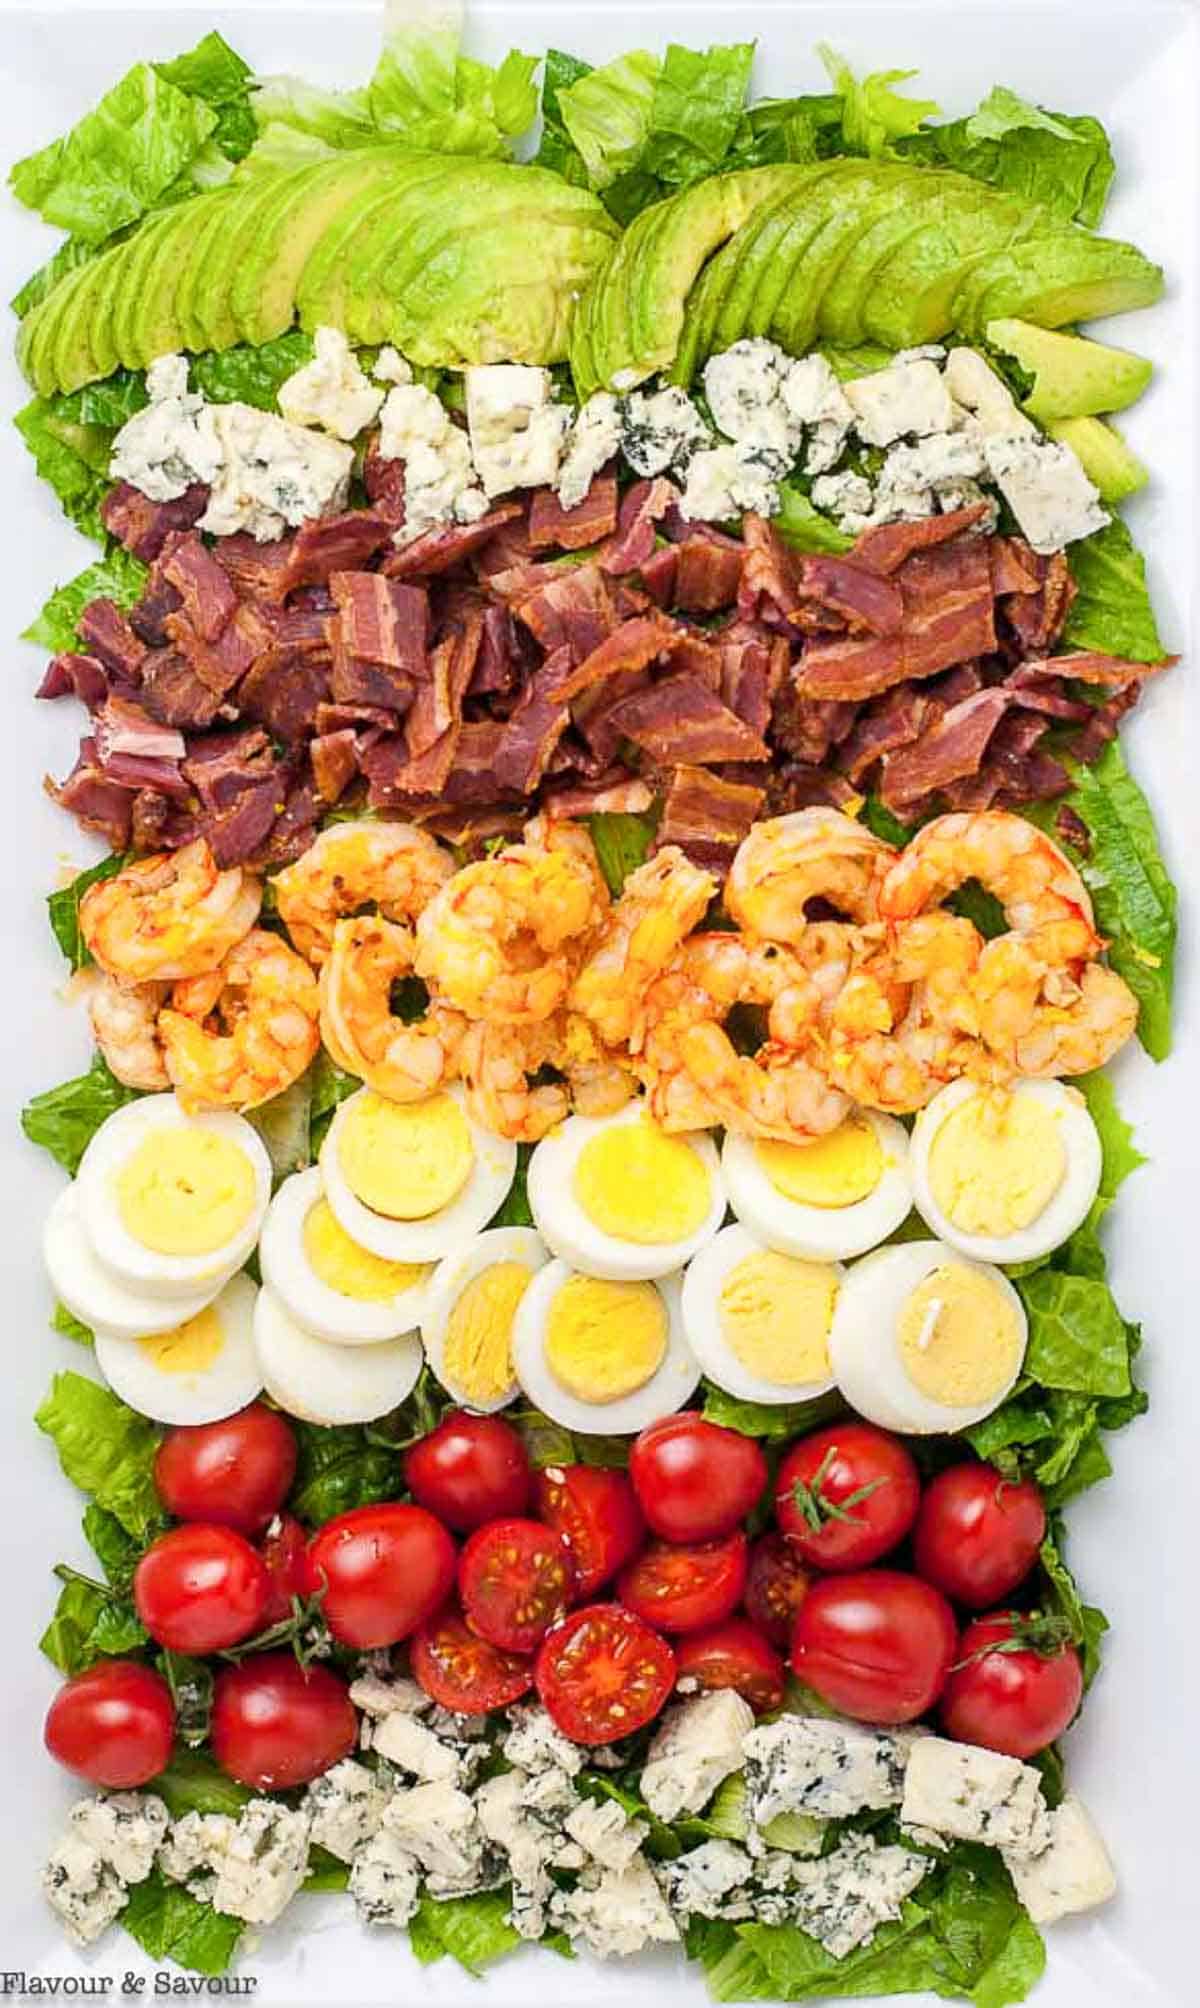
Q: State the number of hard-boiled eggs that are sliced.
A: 13